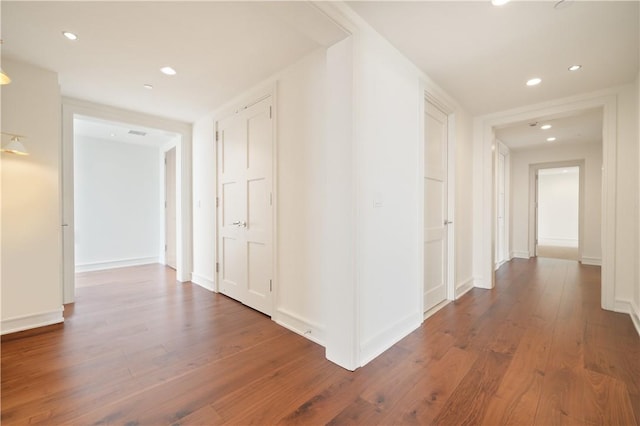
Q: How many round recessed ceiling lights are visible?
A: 7